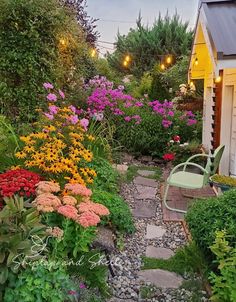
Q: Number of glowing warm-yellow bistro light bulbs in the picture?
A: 9